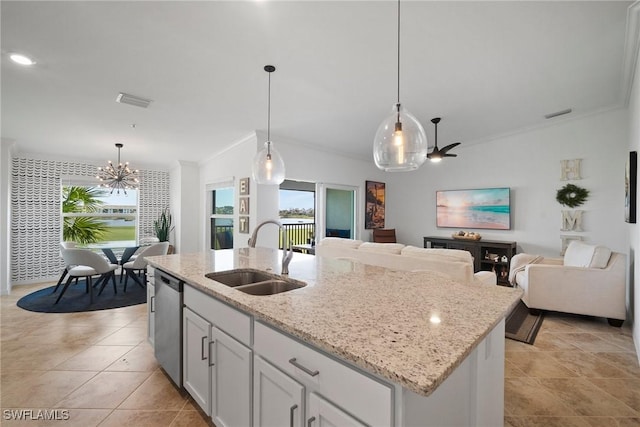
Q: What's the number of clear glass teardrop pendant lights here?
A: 2